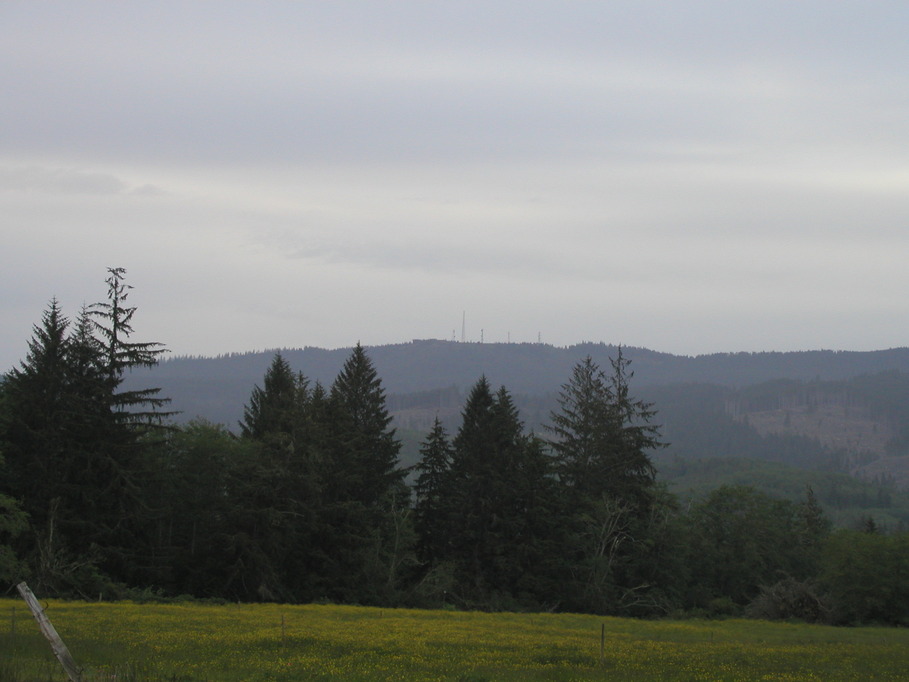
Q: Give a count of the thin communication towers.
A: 5